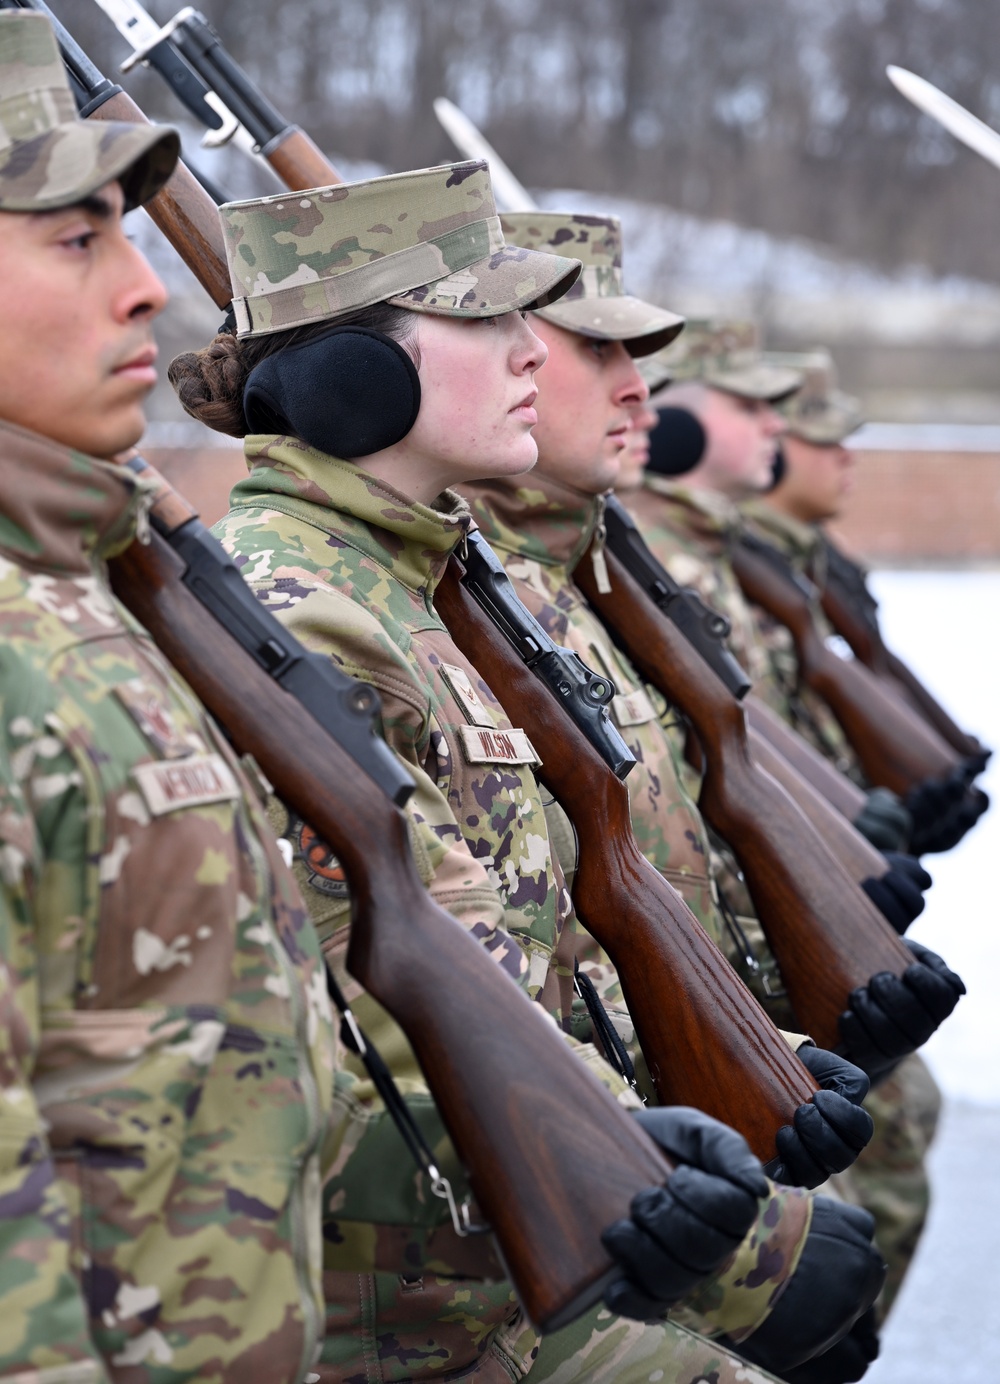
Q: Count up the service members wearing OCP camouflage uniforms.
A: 6